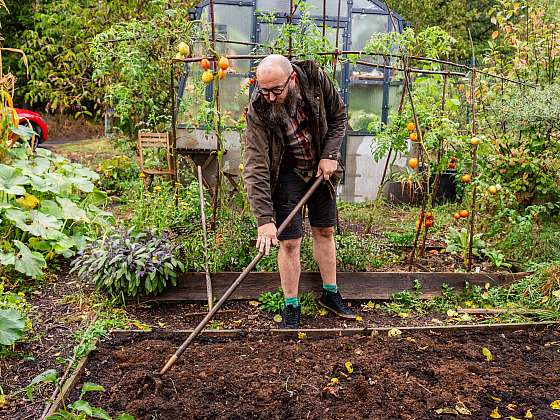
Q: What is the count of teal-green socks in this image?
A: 2